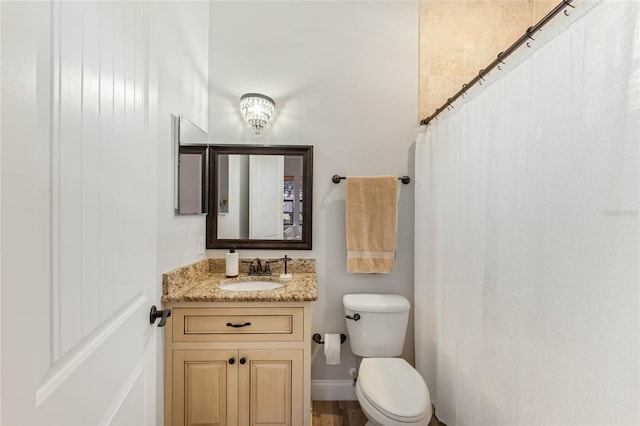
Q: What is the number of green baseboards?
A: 0